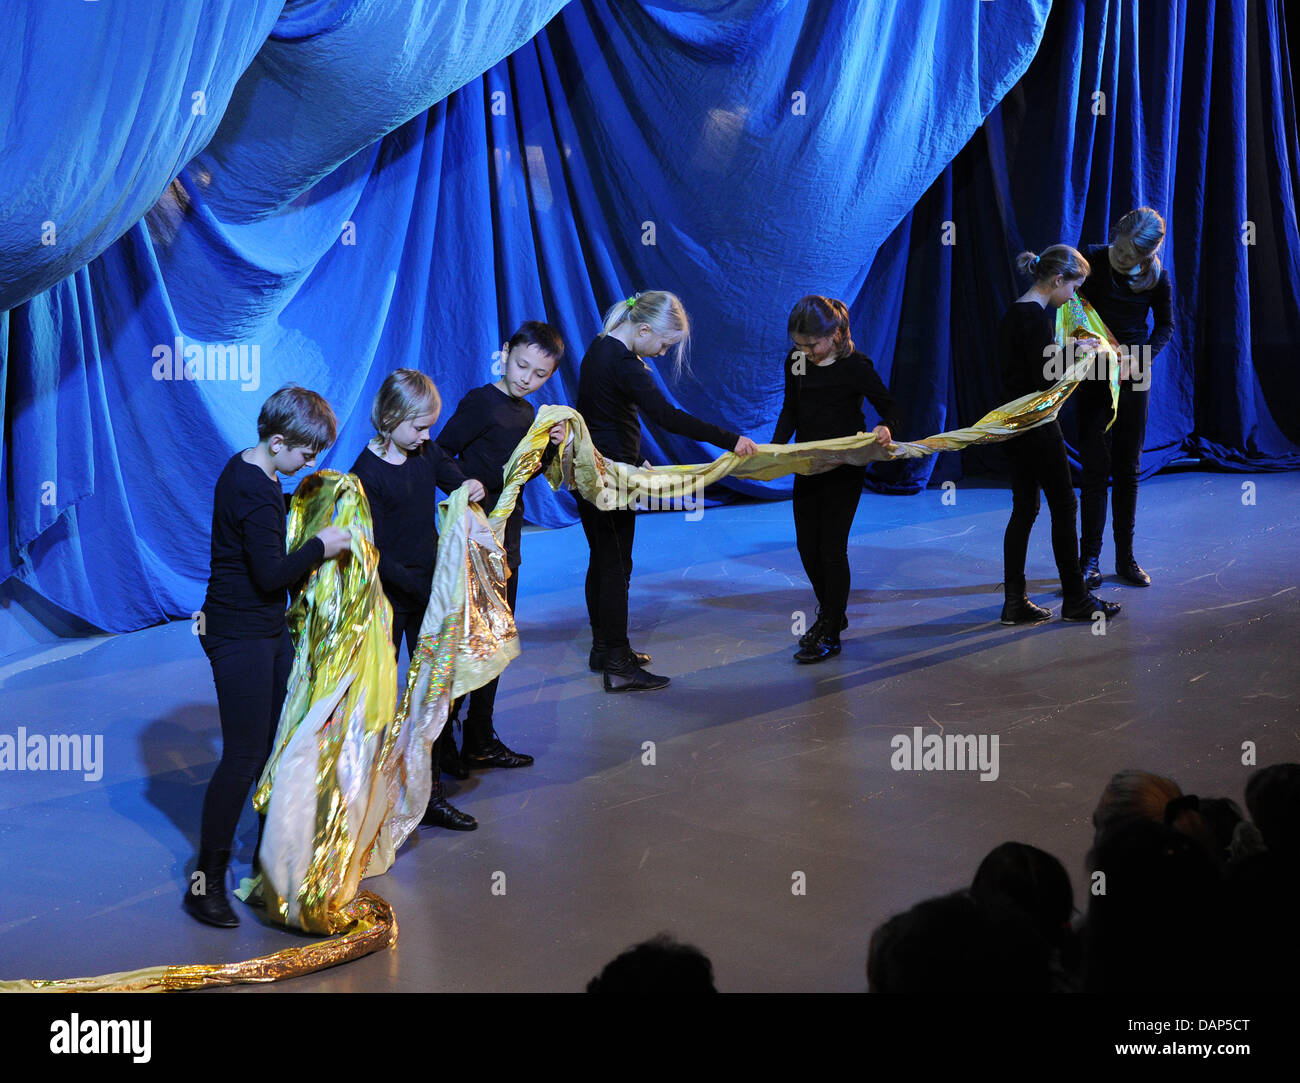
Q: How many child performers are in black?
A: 7